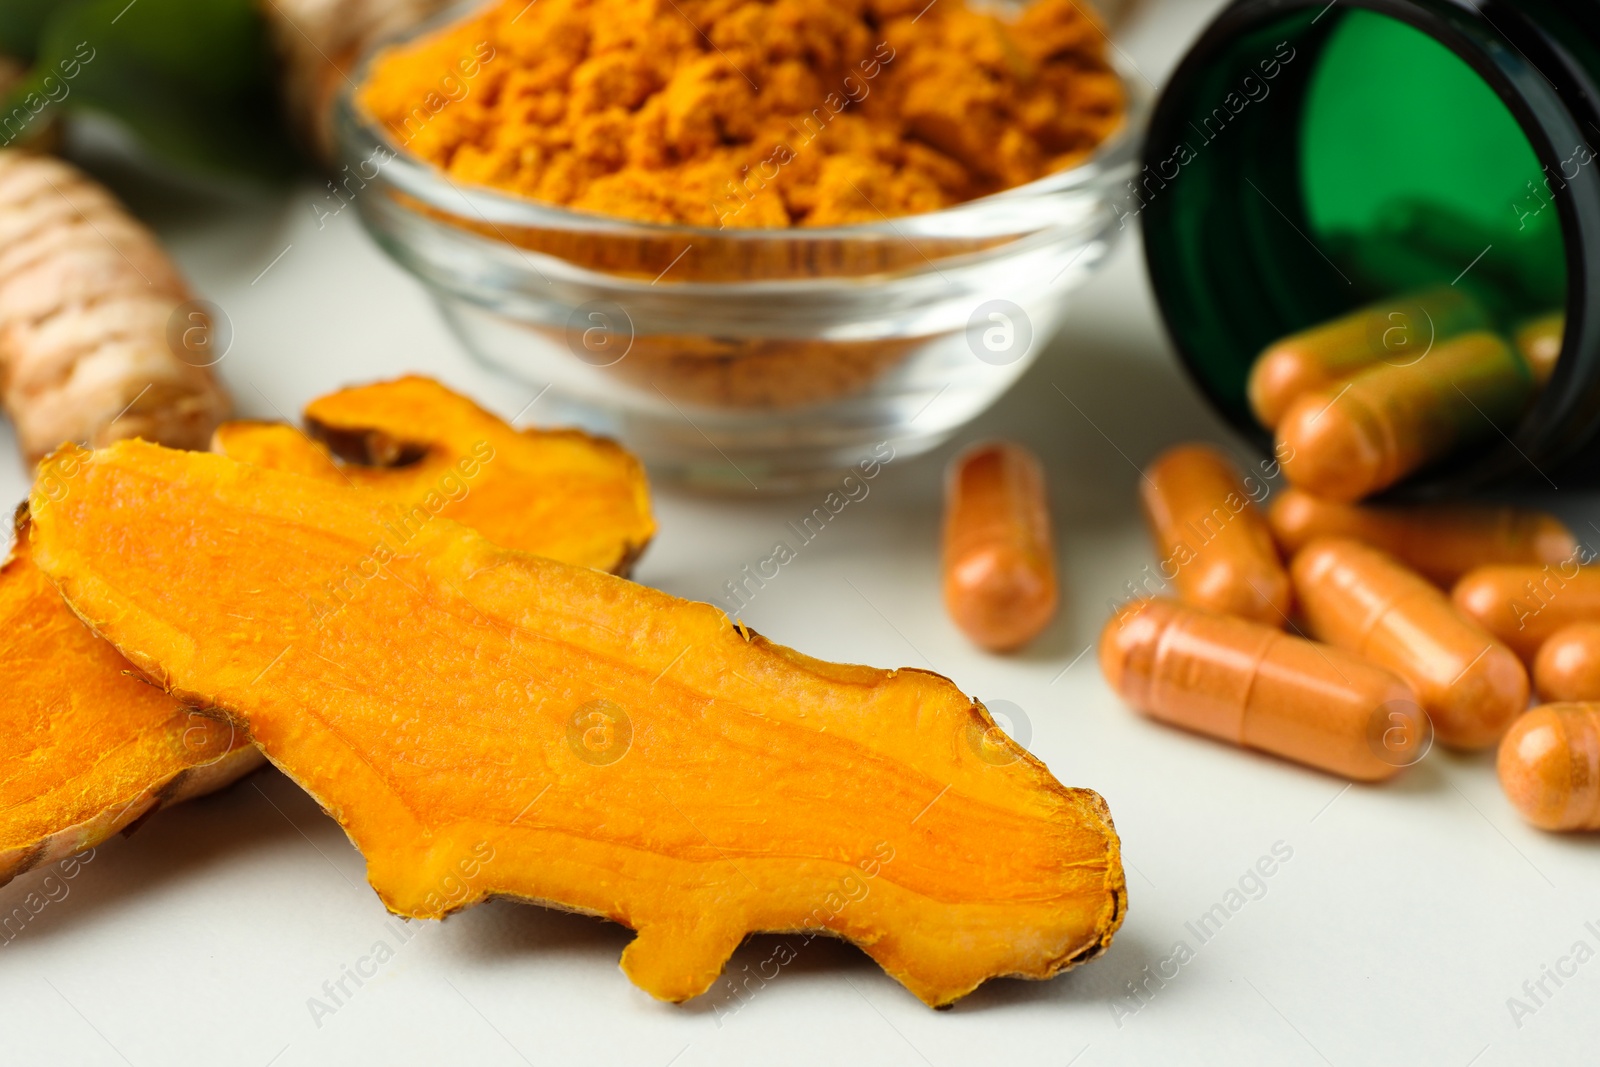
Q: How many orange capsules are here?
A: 11